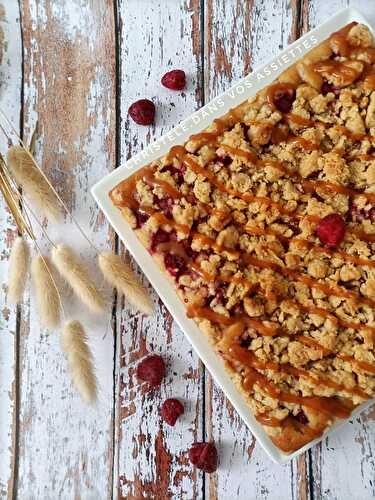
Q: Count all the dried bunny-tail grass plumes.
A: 6